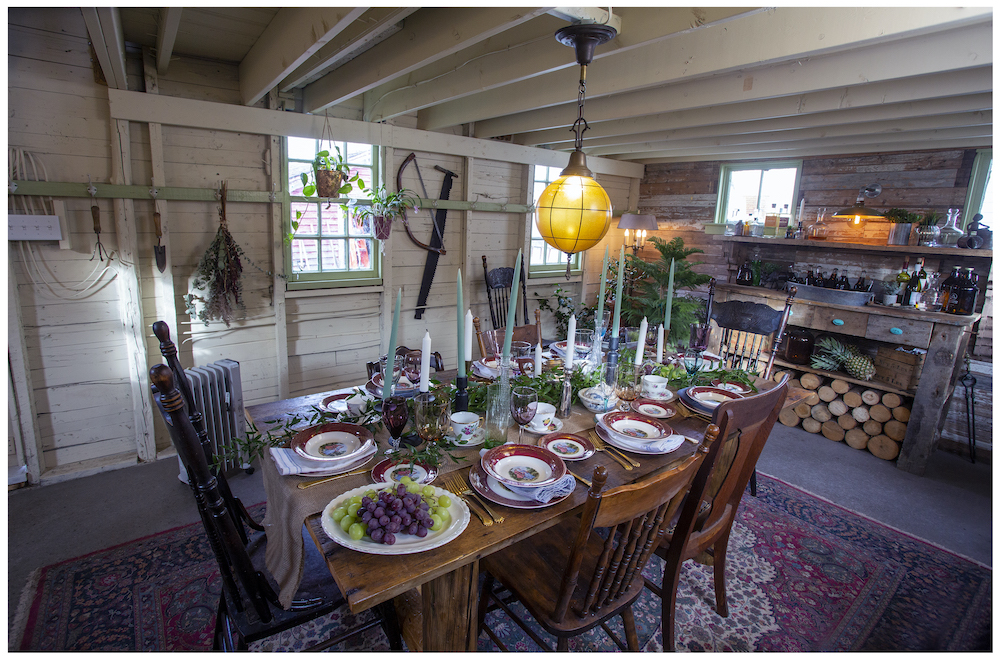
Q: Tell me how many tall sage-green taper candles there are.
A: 6